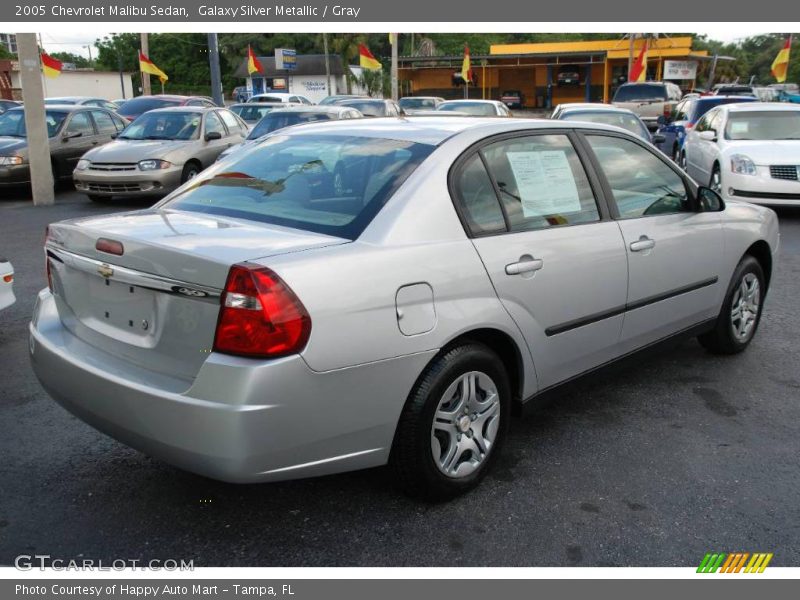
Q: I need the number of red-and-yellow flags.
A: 7